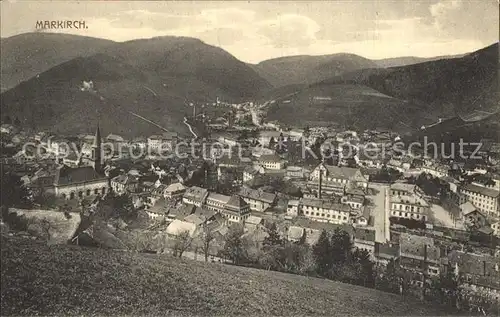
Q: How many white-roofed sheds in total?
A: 1